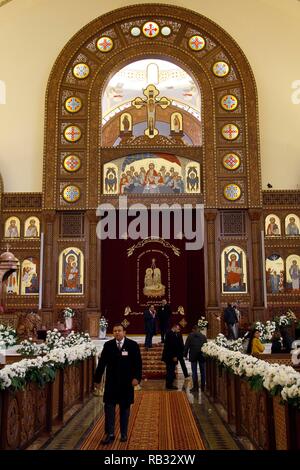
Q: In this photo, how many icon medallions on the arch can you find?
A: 13